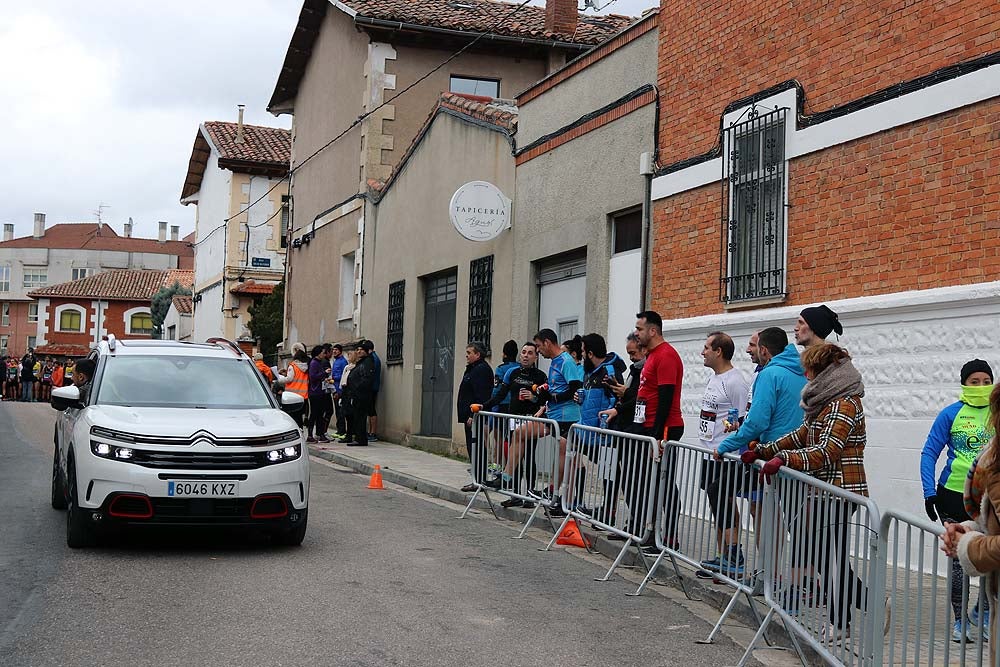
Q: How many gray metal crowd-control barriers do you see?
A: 5